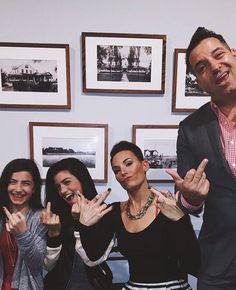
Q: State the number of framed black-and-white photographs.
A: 5